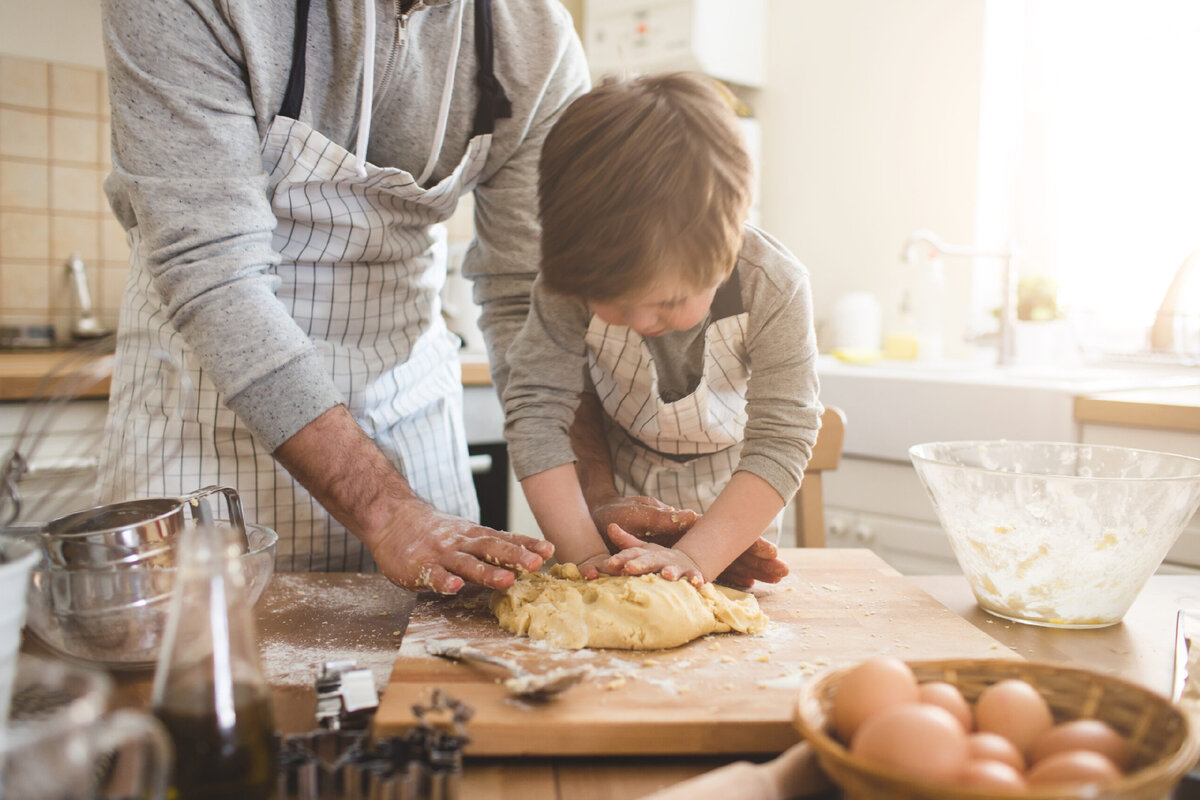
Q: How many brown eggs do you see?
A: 8